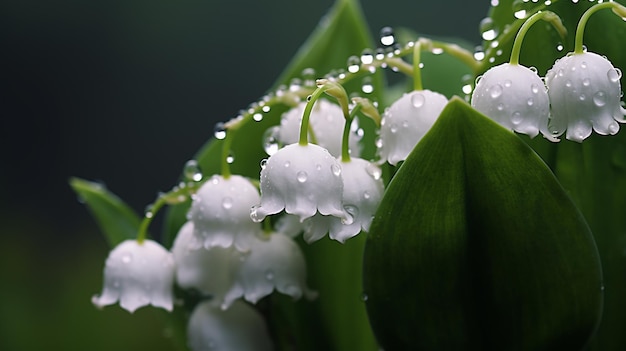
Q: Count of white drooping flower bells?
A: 11